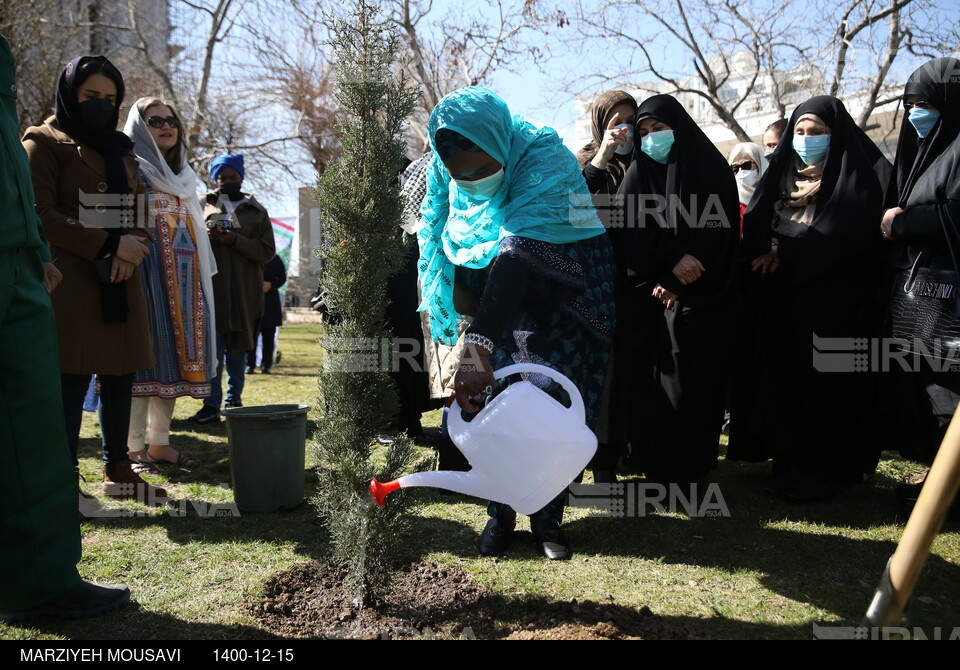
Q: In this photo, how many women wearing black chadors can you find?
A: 3